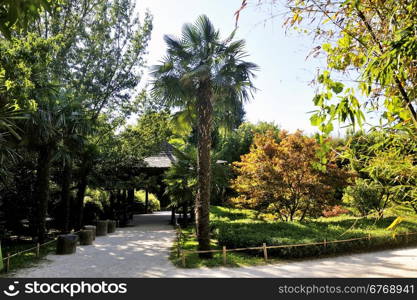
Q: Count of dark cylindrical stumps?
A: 5